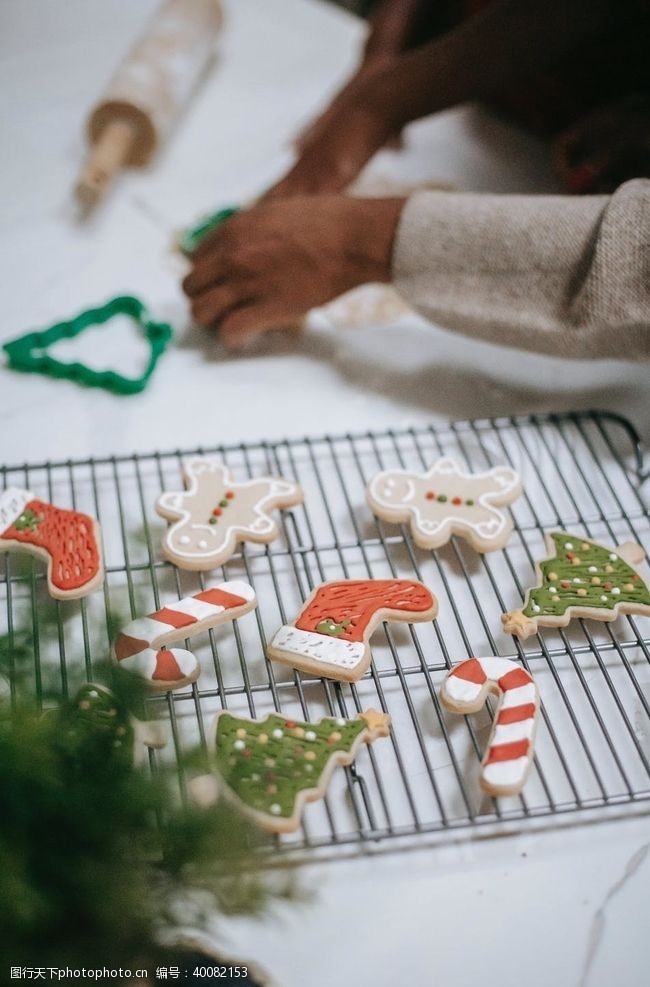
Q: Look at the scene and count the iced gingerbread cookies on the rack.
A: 2